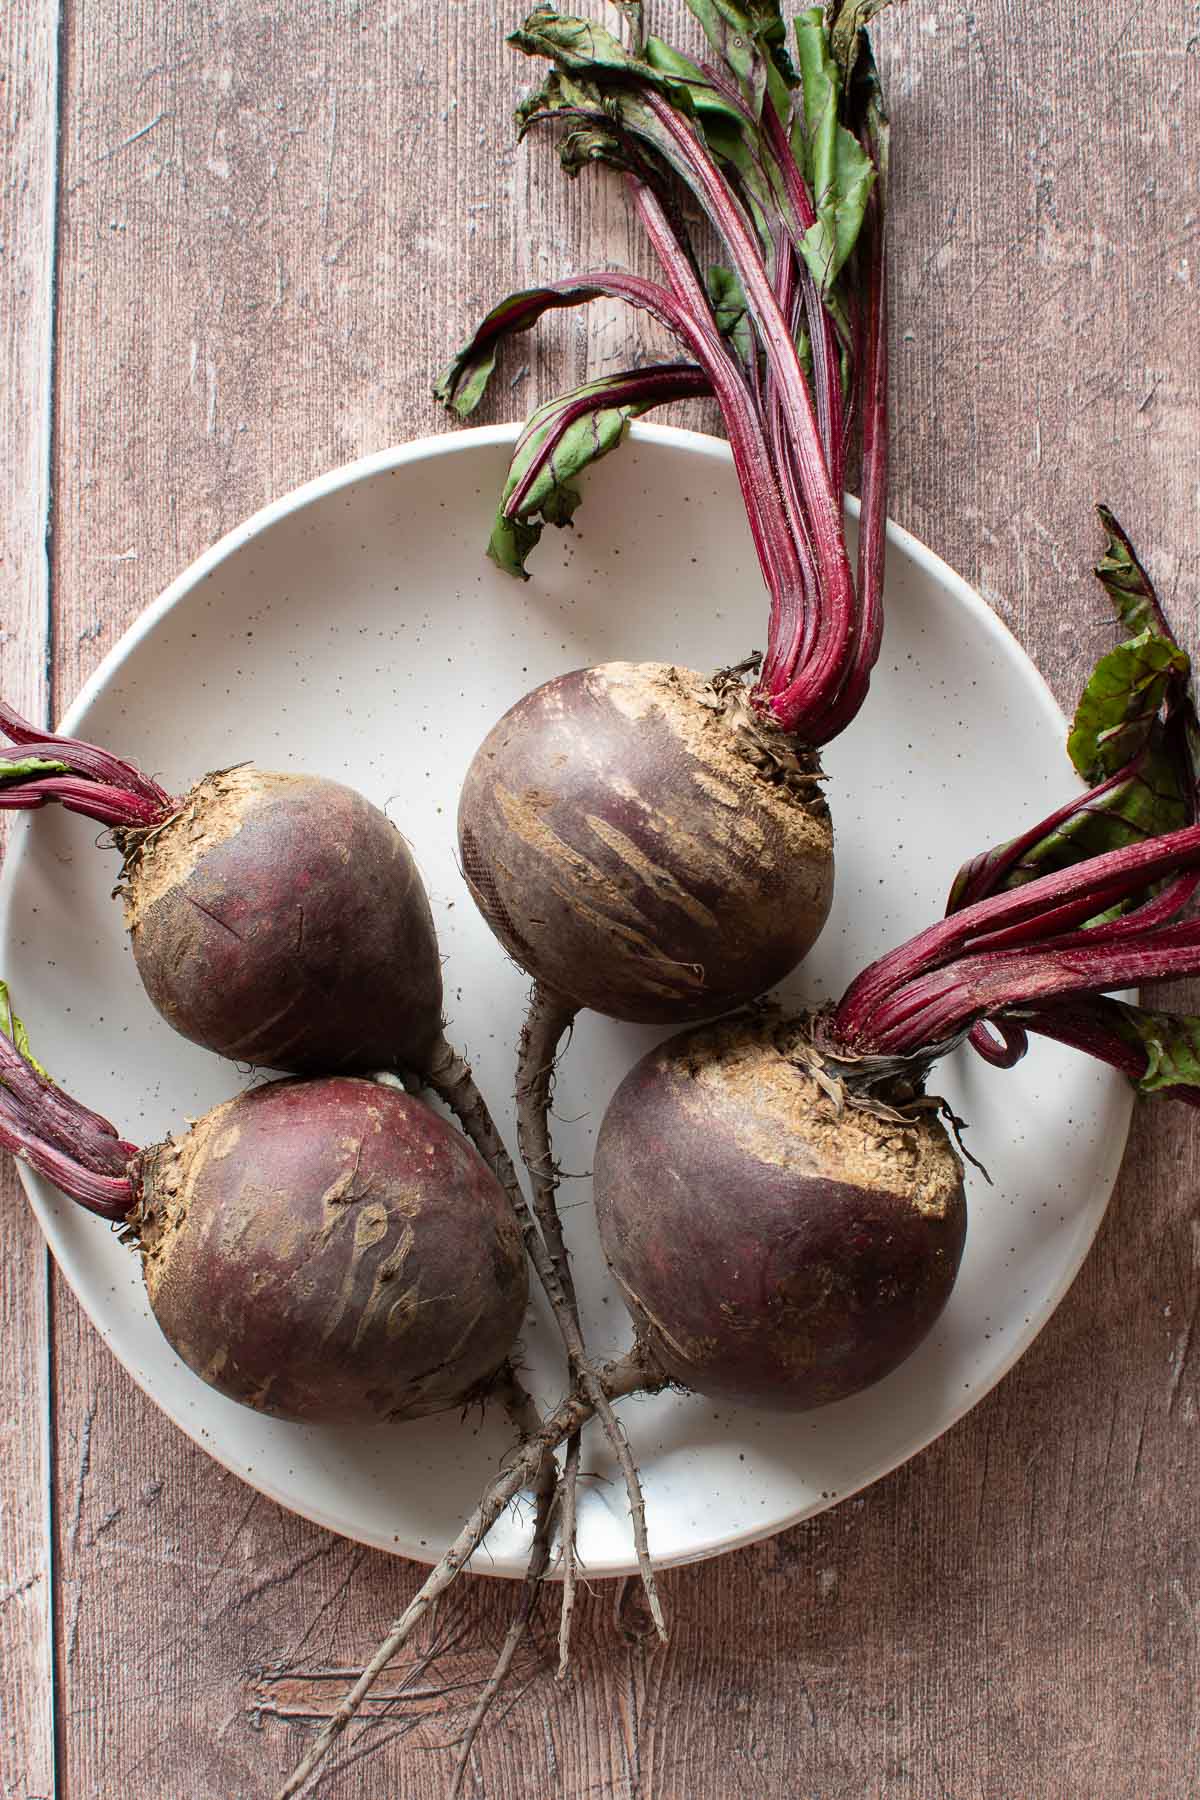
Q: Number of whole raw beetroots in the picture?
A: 4